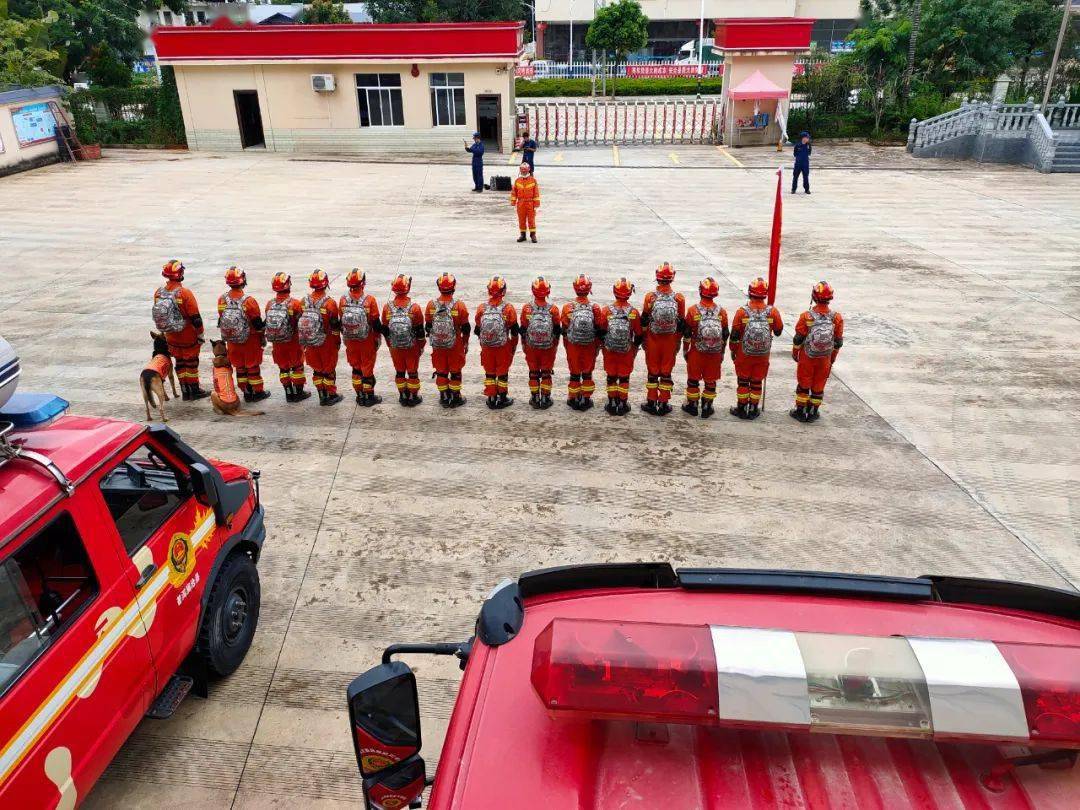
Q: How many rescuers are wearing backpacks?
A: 15